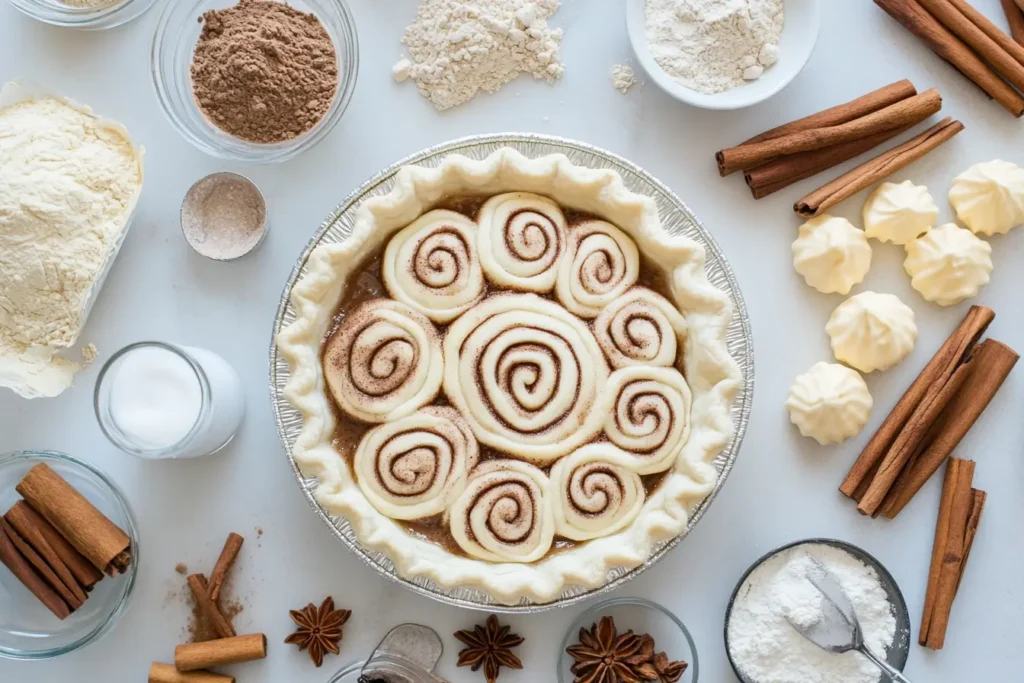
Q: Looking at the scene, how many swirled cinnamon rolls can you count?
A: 10